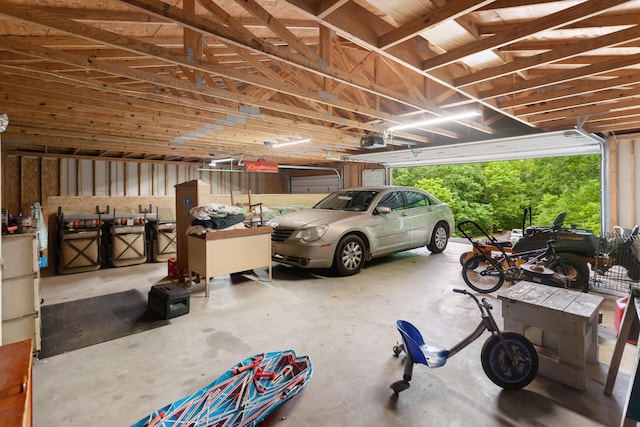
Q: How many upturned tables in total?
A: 3